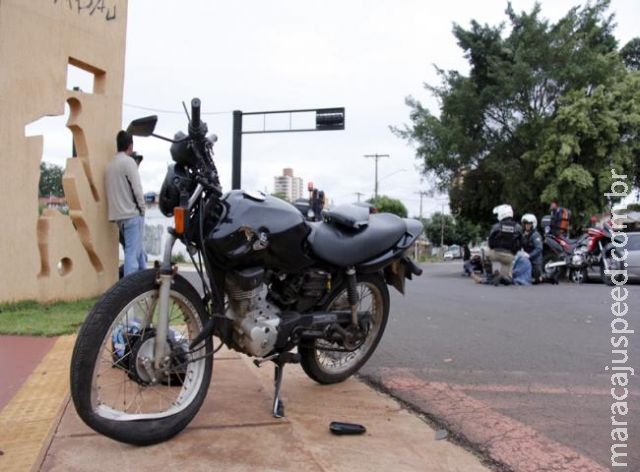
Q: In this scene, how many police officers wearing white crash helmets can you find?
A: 2